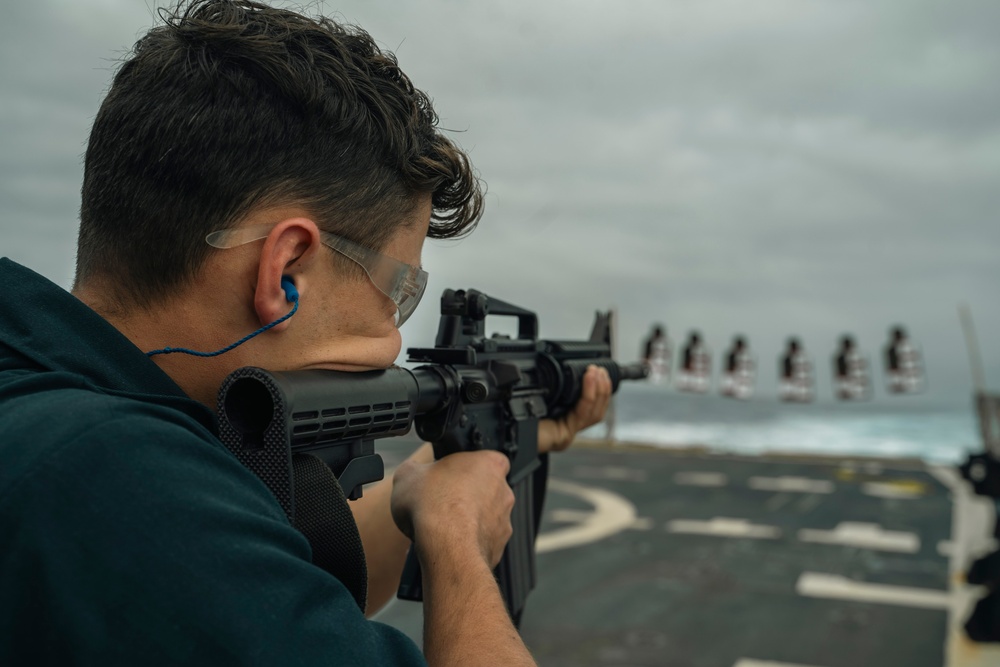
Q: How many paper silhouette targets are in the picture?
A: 6